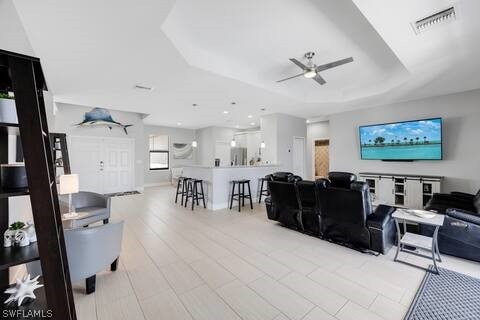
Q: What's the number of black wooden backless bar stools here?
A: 4